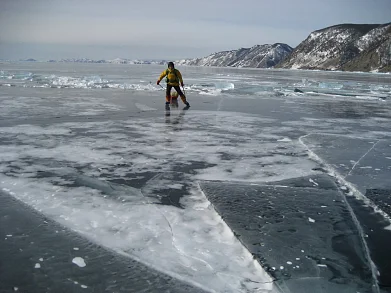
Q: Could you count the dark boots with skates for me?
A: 2